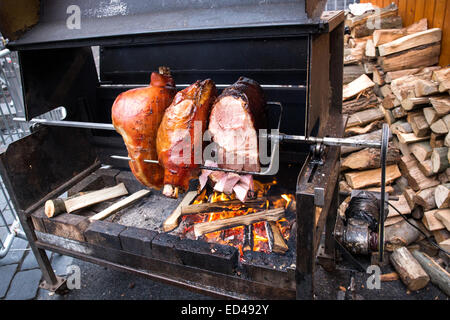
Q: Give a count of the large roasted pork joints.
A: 3